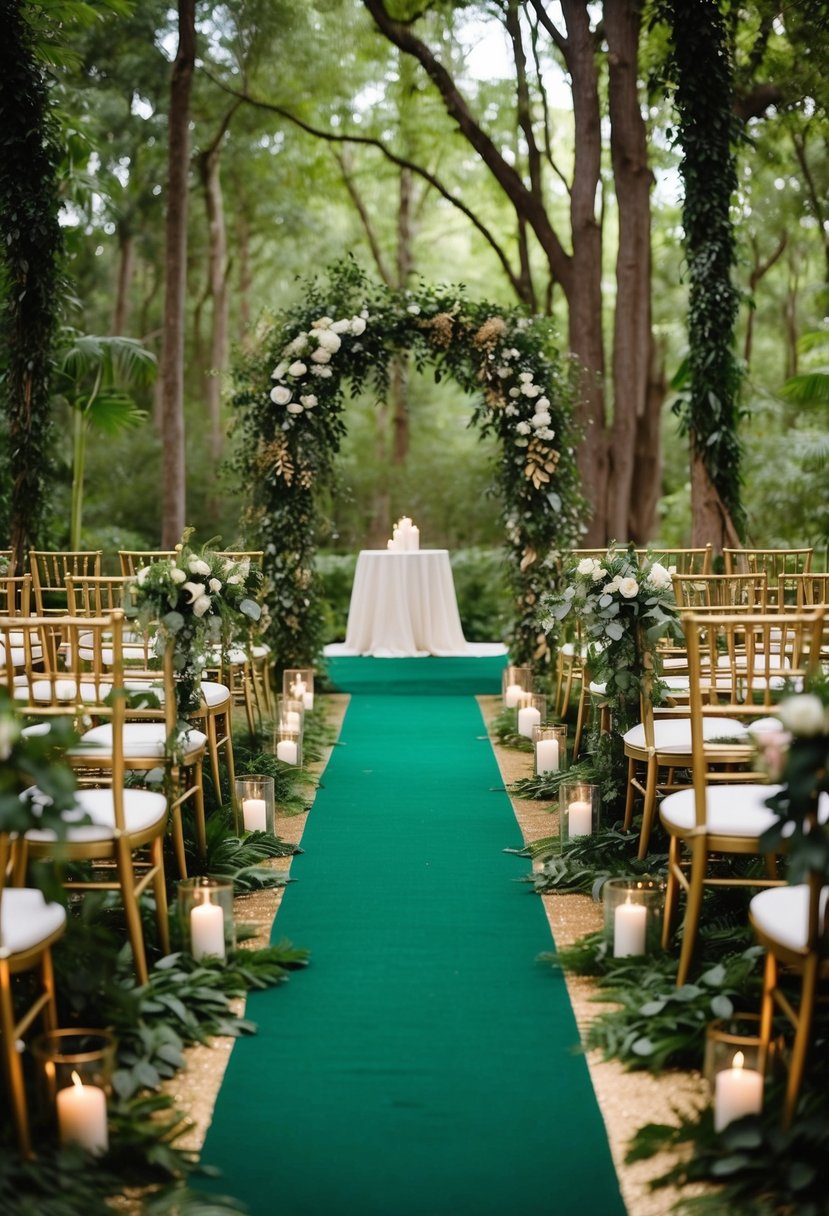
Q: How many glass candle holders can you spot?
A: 12